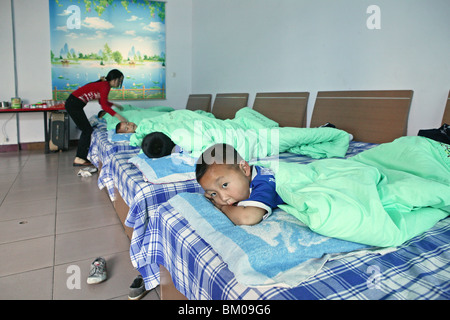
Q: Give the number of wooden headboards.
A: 5